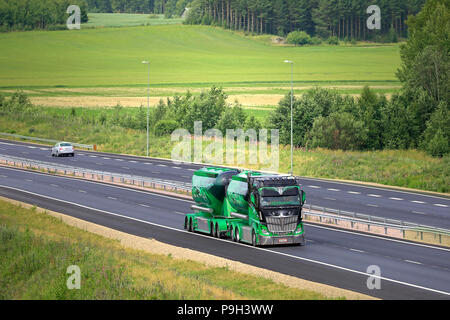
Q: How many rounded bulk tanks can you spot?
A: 2